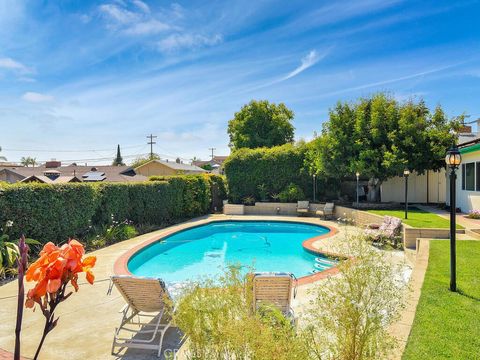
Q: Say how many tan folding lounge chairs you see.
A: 2